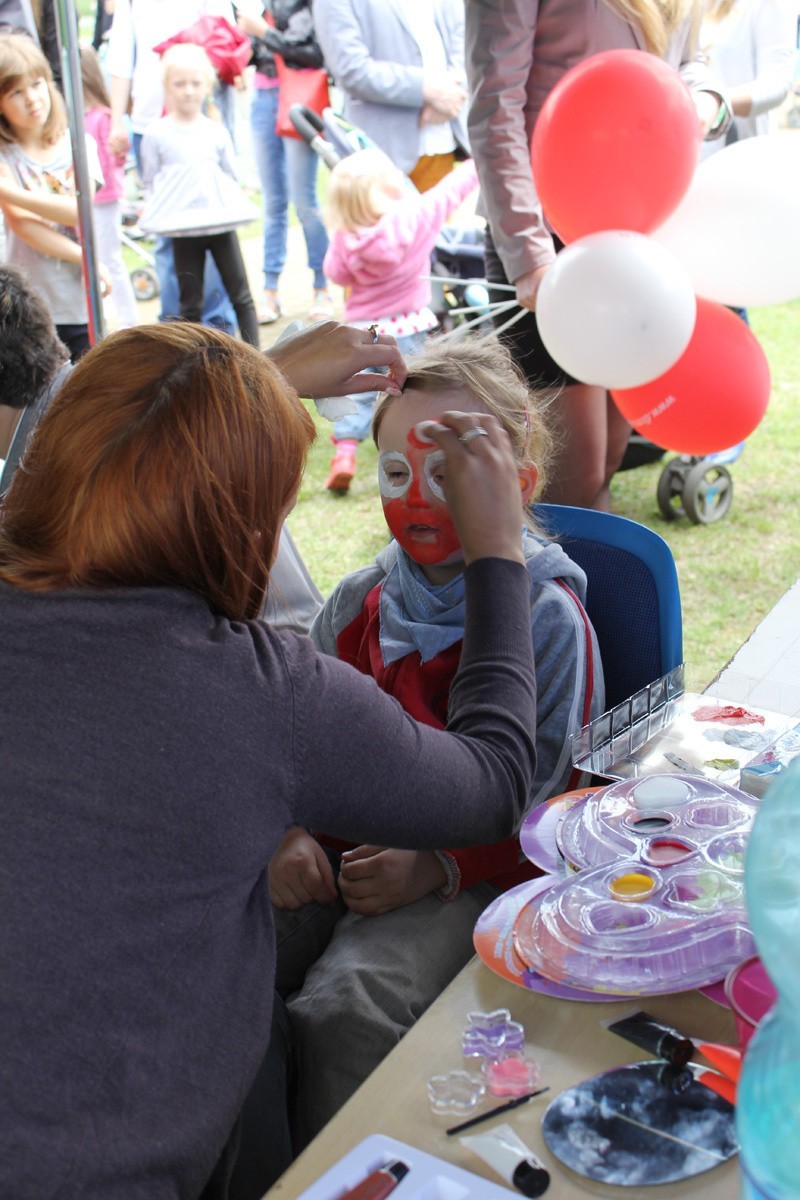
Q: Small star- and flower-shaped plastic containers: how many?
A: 3